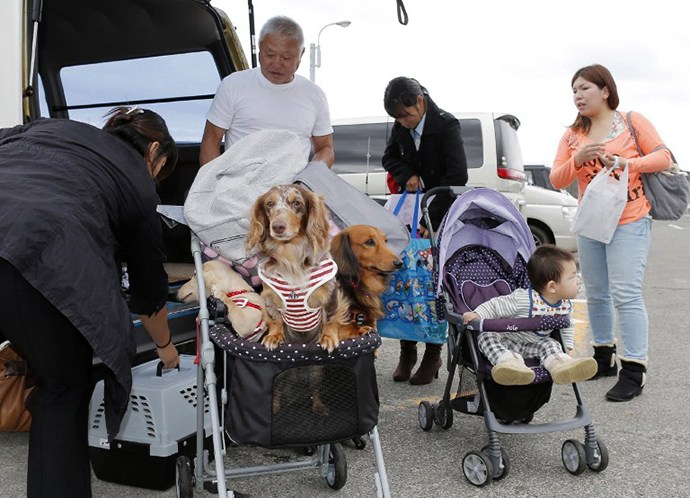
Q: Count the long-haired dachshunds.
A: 2